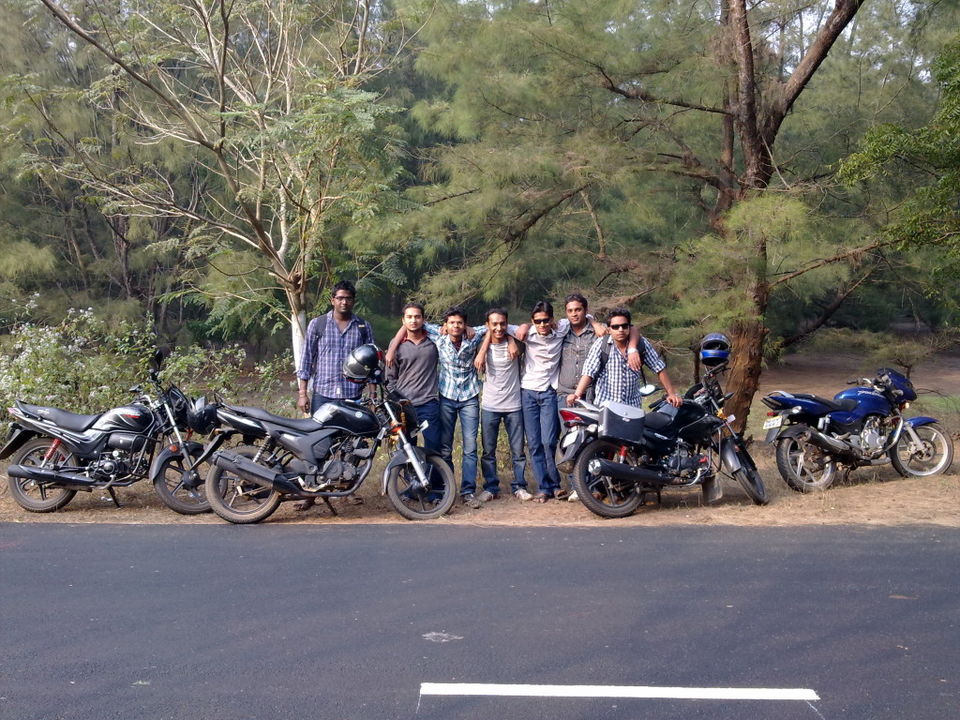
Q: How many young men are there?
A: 7